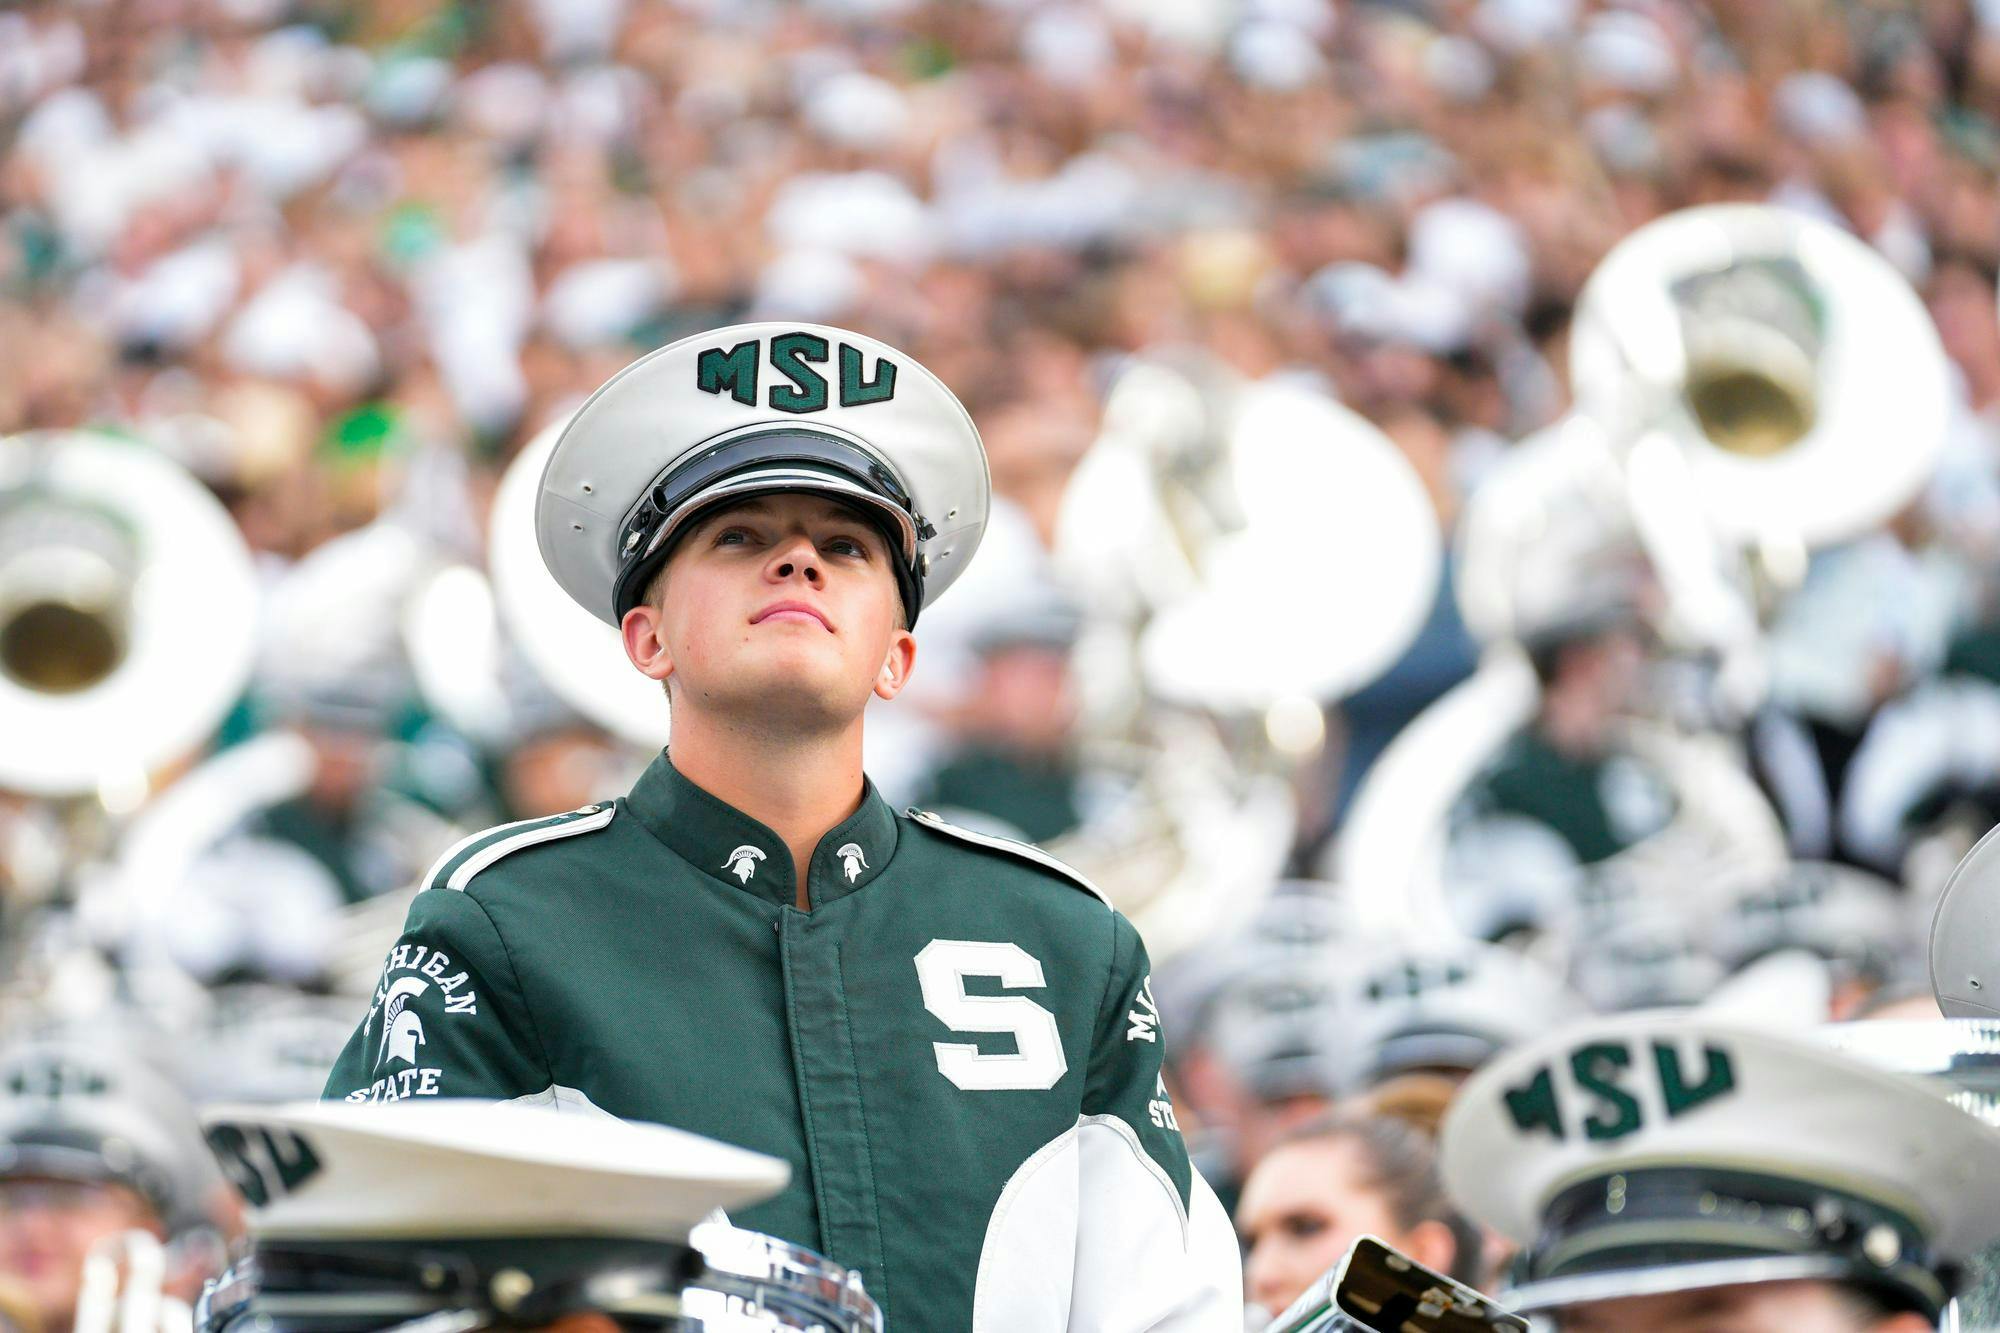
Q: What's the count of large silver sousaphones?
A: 4